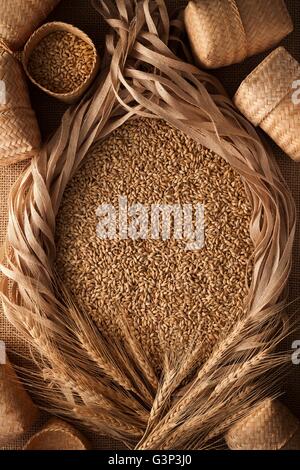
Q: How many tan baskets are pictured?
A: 8